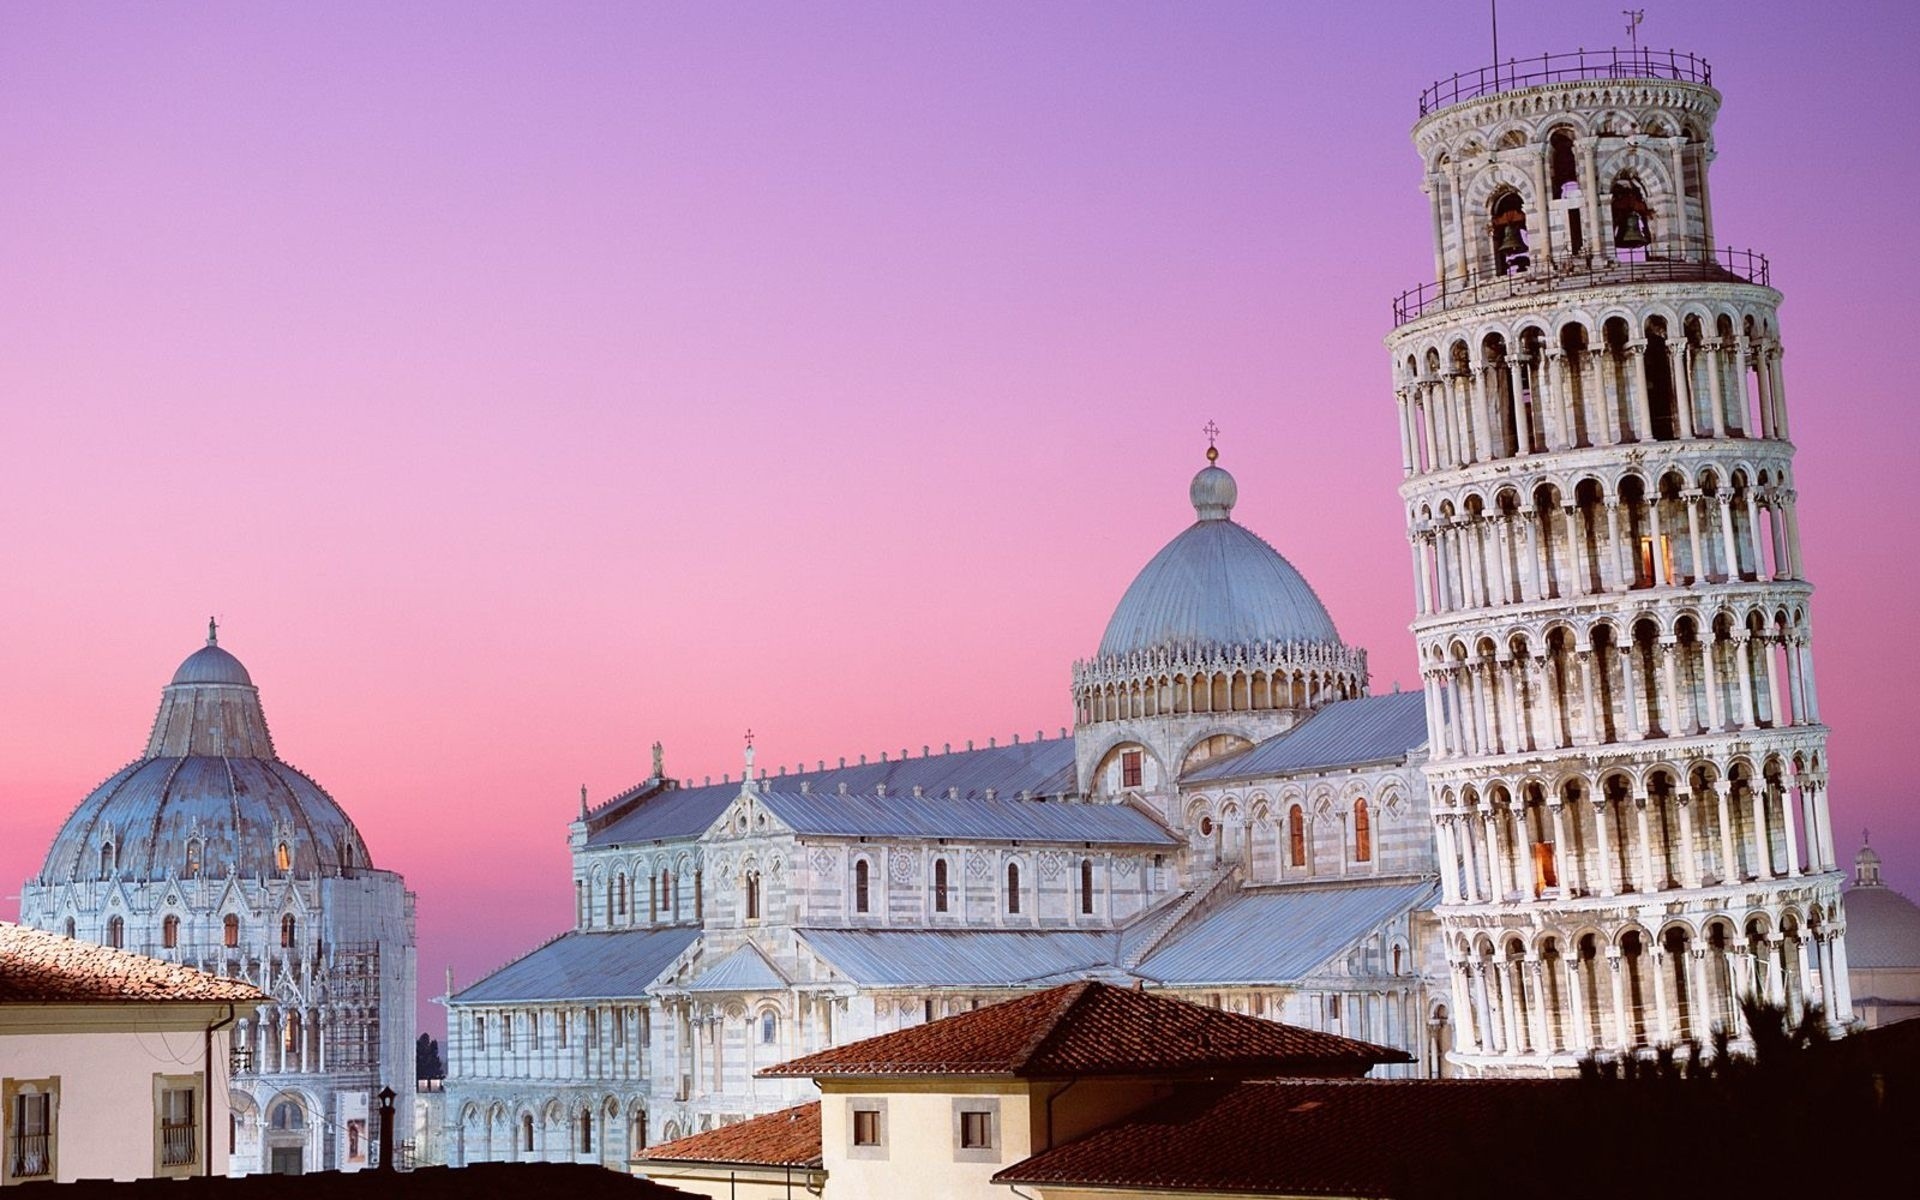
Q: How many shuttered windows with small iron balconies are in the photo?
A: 2